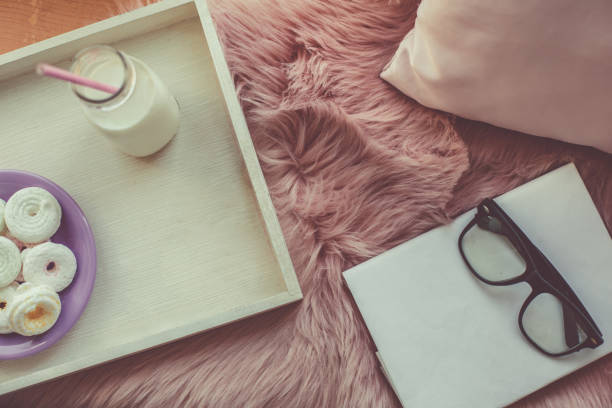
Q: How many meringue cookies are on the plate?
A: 6